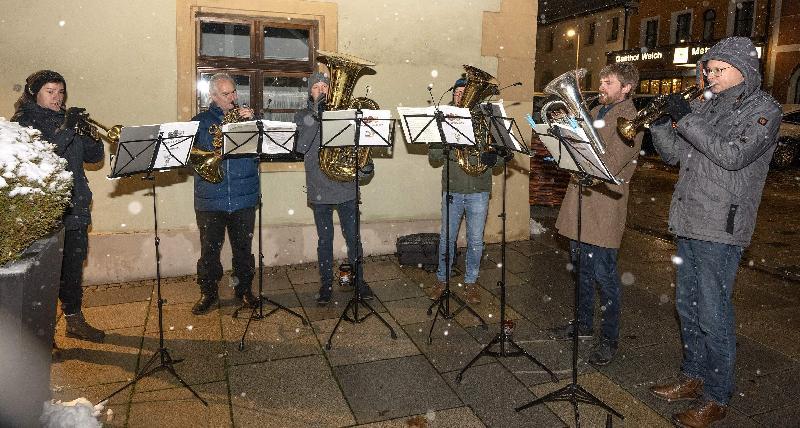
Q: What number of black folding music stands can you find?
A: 6